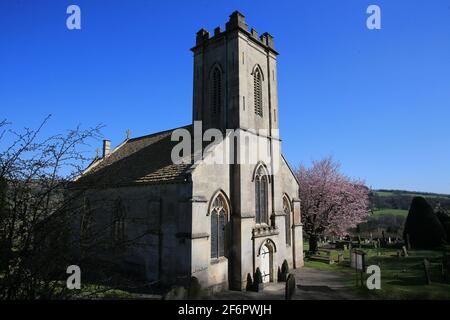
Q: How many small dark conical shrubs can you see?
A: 2